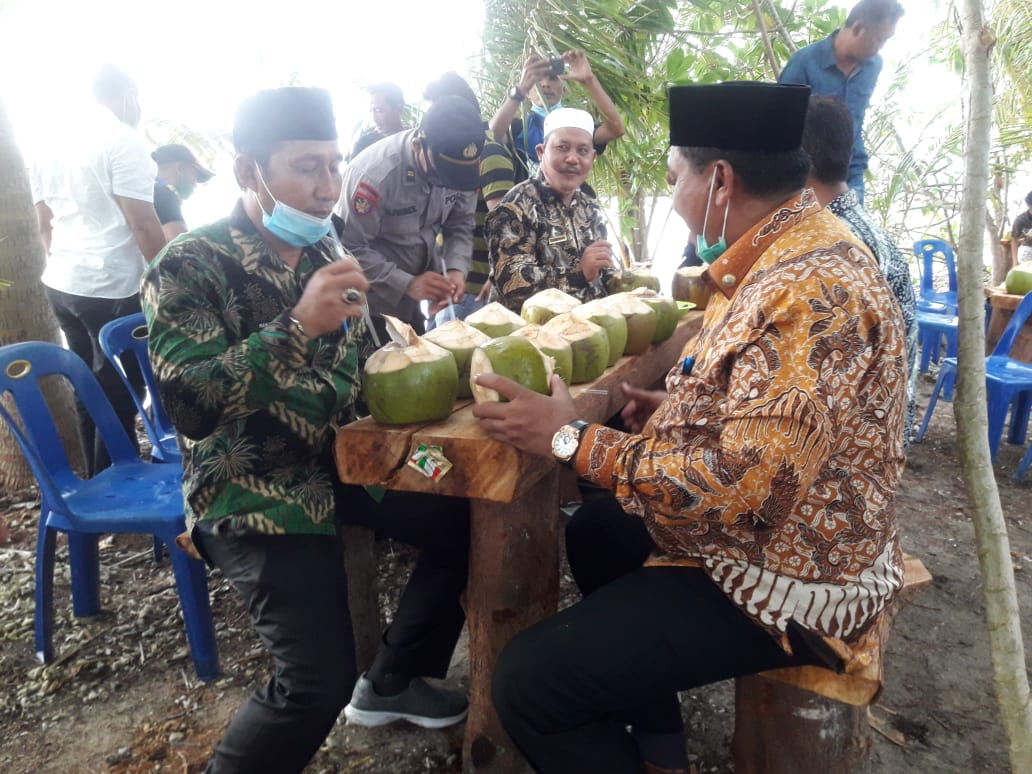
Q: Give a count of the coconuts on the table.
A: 12